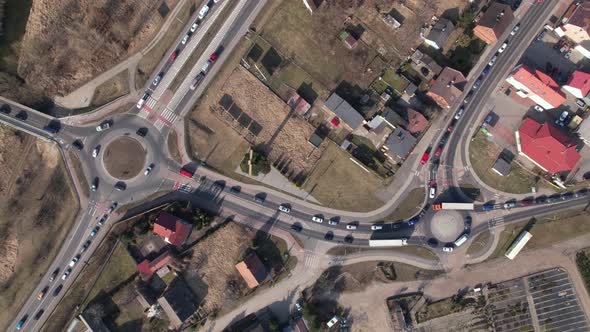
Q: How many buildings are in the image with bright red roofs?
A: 5